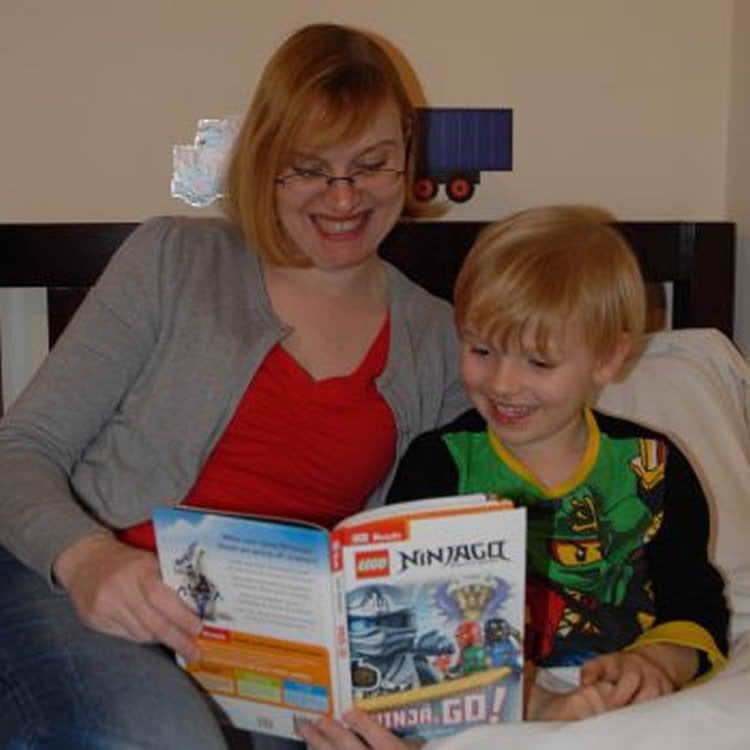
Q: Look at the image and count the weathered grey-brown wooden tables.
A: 0